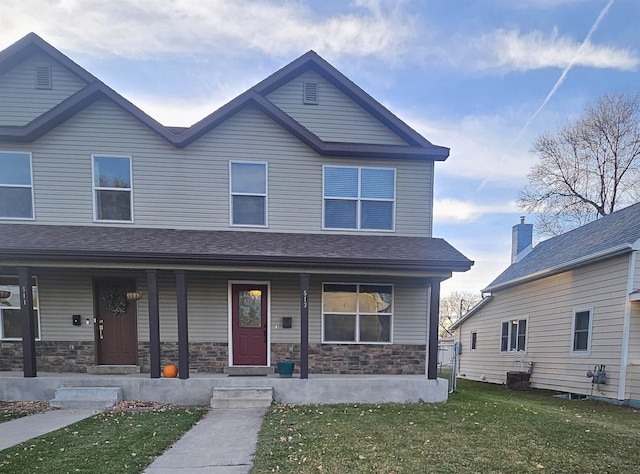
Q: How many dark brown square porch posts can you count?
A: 5